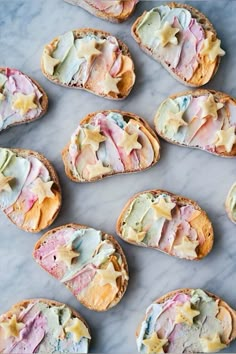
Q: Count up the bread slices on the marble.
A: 12